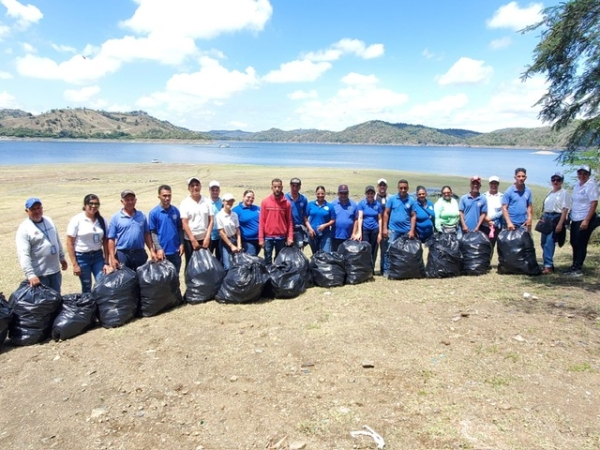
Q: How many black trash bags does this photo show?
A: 14